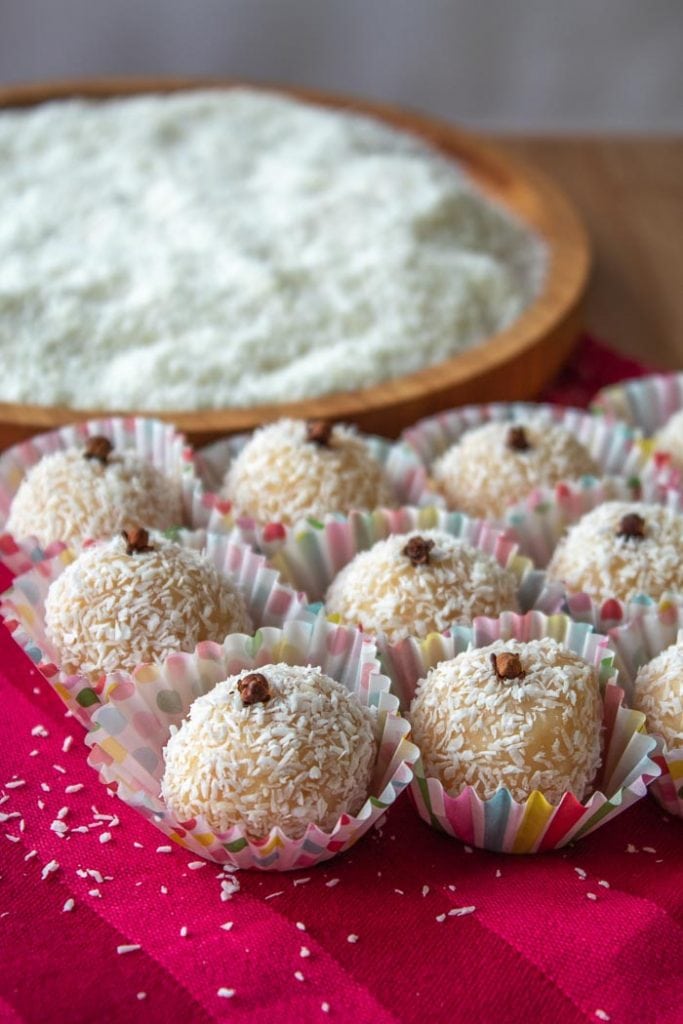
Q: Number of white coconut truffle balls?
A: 10